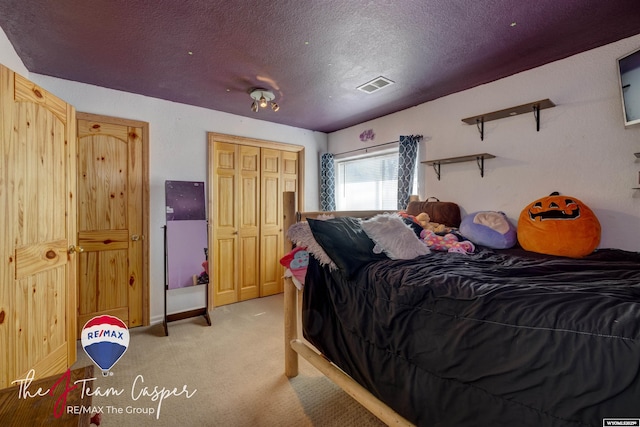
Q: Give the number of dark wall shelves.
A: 2